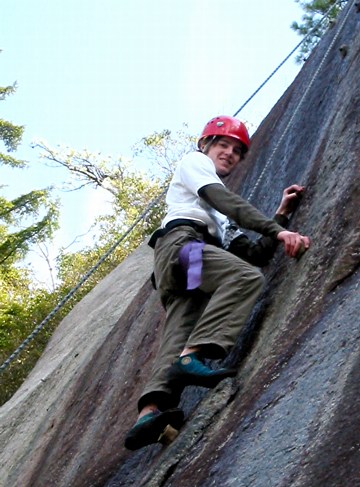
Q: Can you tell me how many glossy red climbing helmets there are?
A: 1